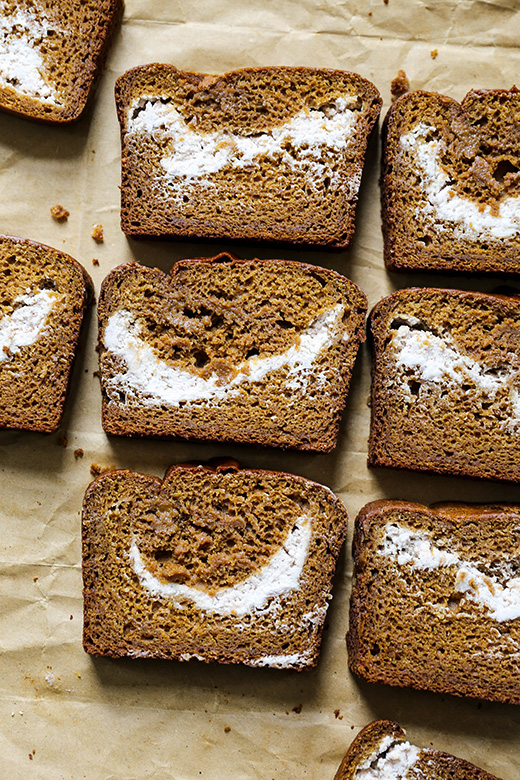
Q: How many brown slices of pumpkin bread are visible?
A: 9